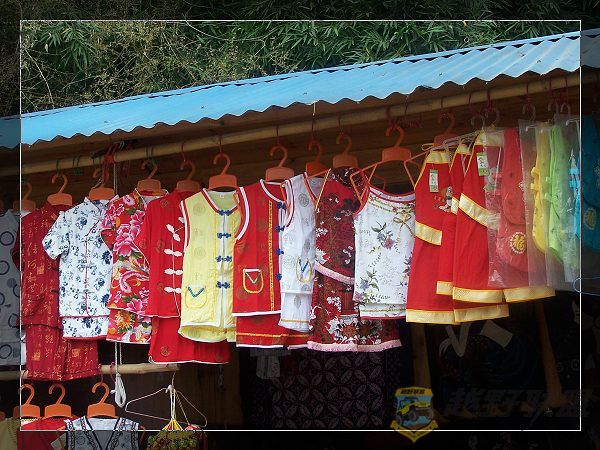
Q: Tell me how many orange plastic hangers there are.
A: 14